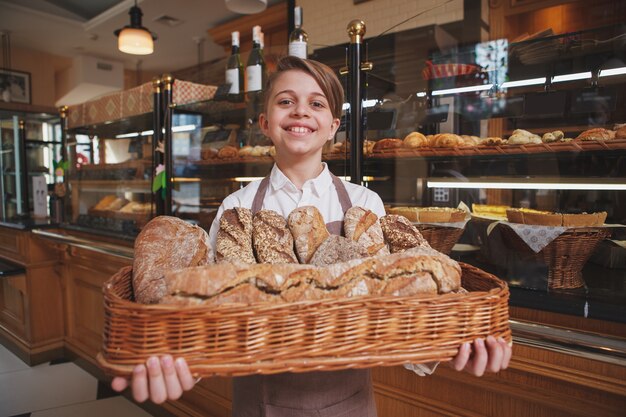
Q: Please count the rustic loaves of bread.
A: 8